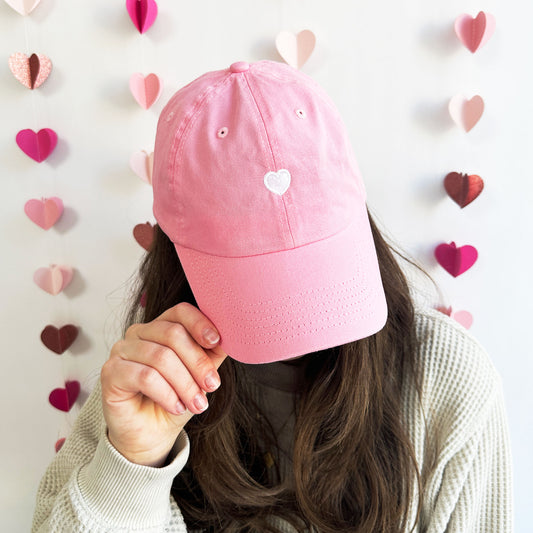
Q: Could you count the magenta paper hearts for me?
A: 4